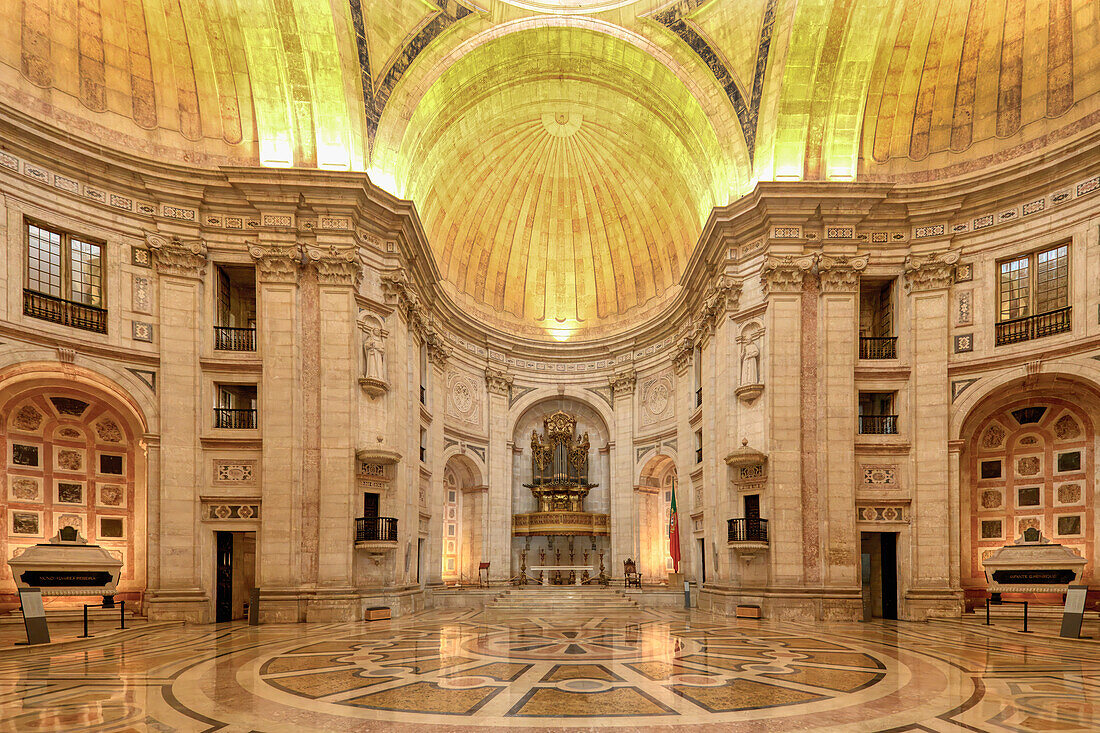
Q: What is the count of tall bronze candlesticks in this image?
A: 6